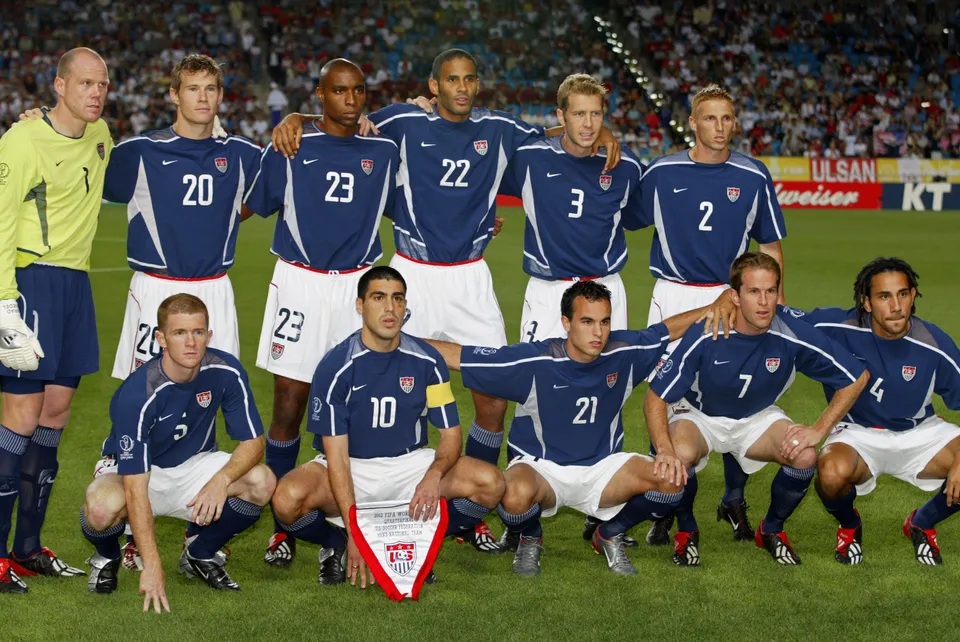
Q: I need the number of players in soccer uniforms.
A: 11